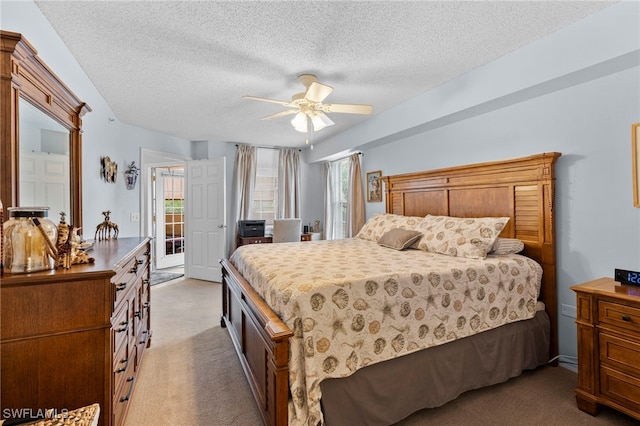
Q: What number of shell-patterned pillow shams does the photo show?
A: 2